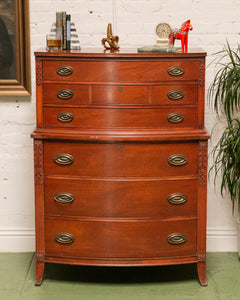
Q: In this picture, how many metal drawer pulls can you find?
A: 12